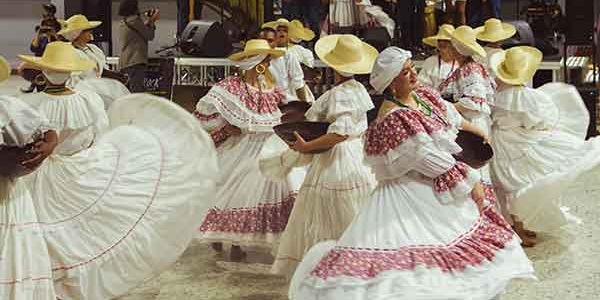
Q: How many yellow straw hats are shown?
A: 11